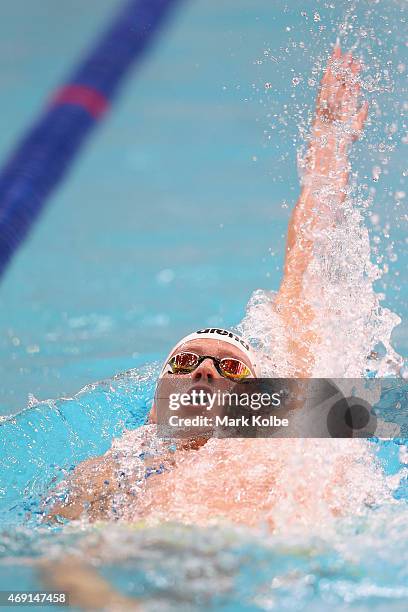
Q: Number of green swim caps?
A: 0